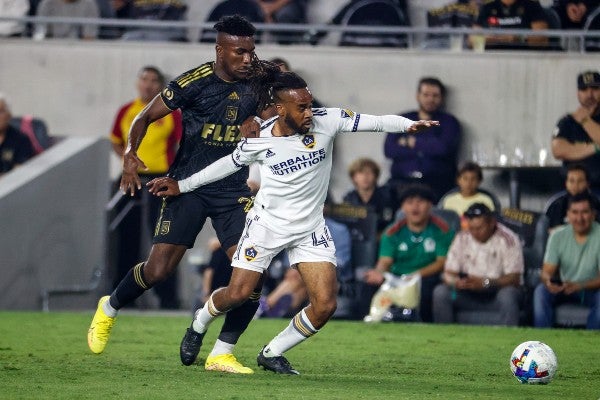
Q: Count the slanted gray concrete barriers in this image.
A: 1